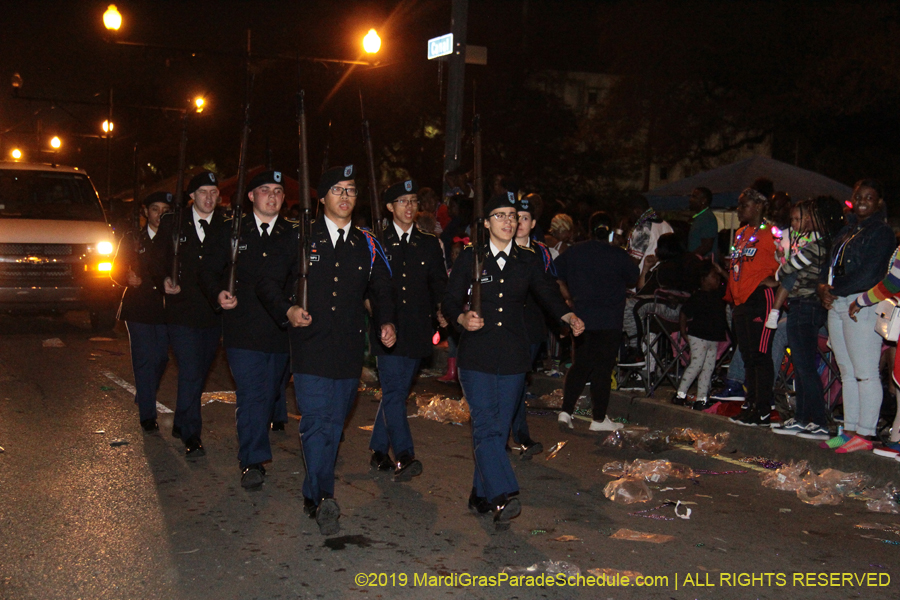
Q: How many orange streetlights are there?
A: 6